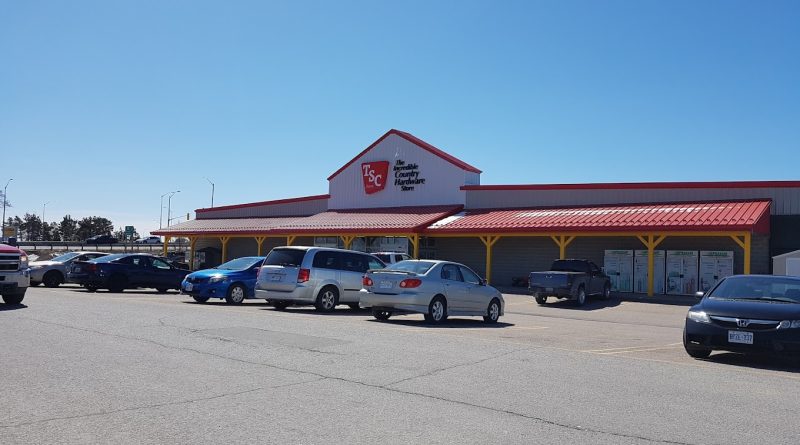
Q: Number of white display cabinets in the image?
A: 4